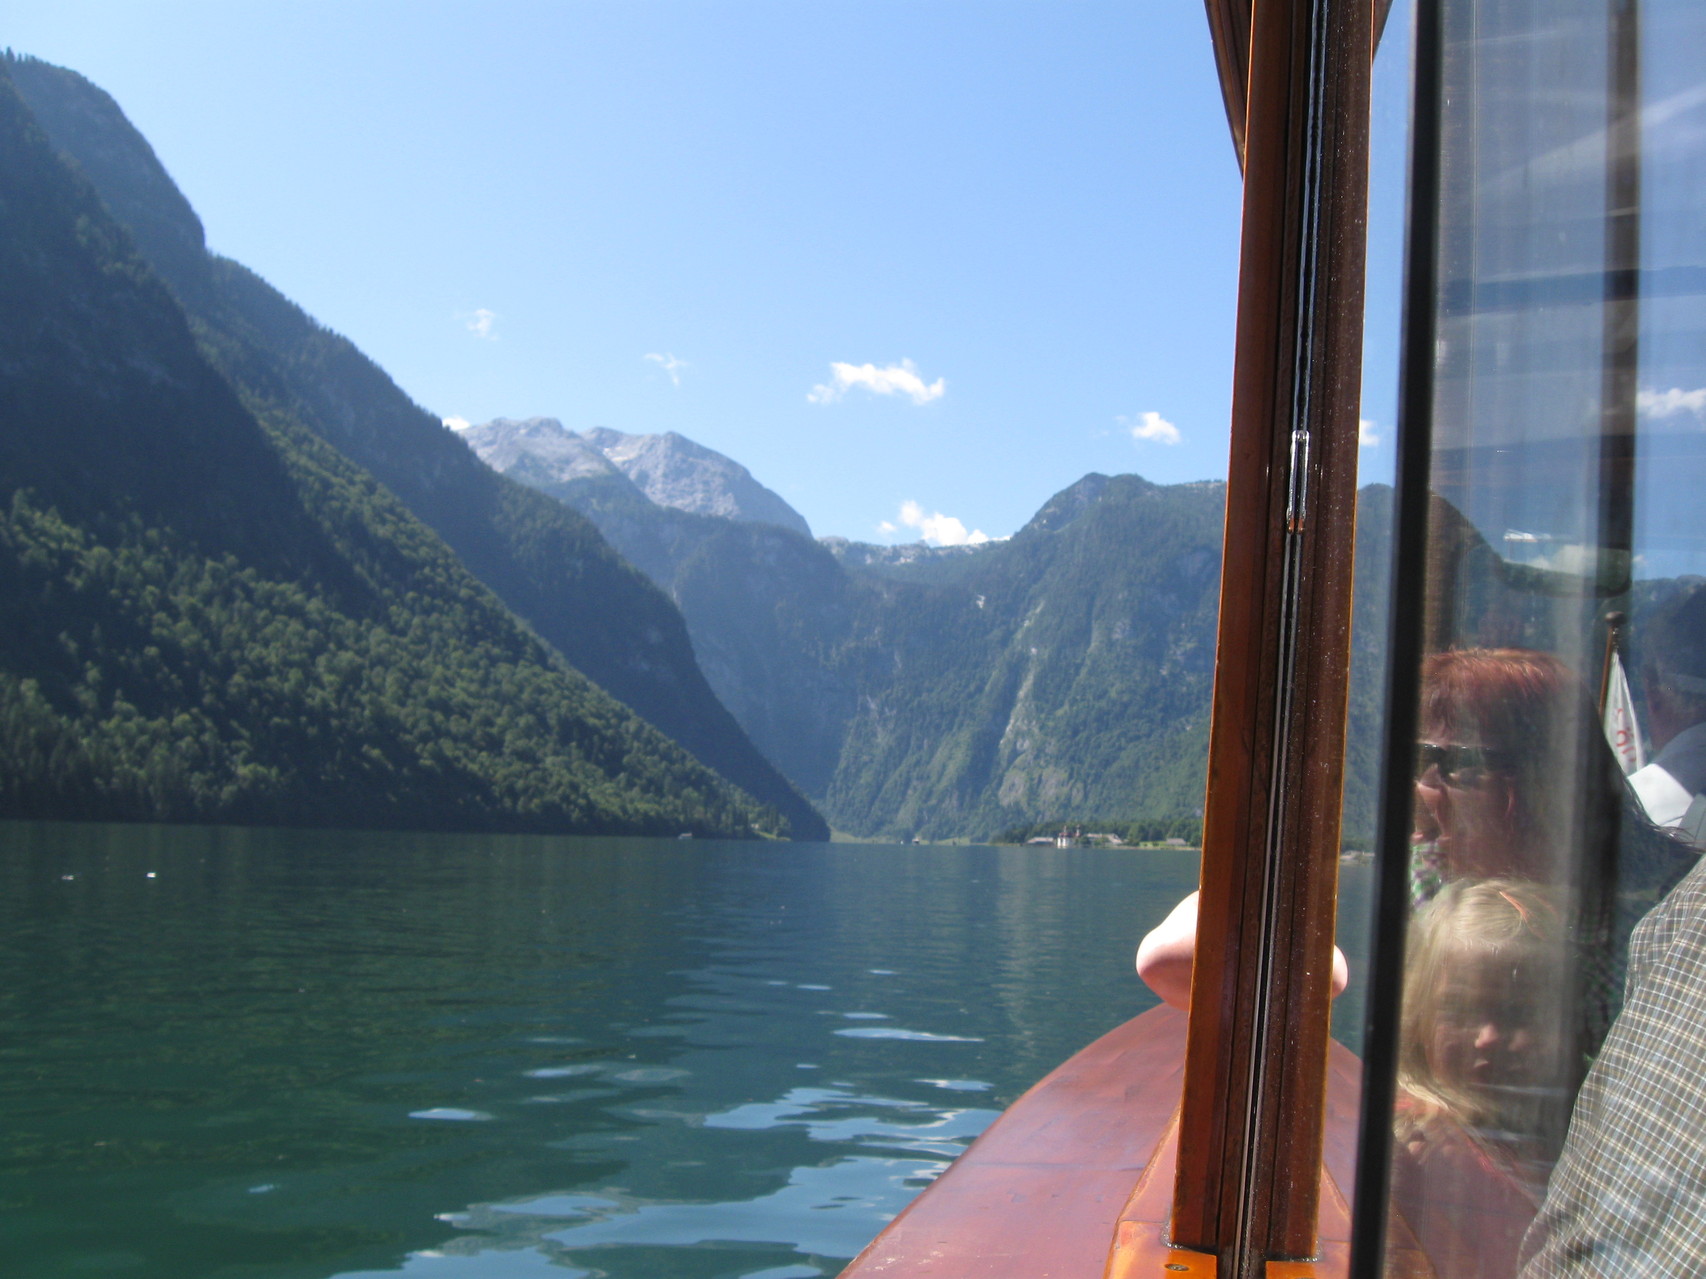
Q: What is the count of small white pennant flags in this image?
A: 1